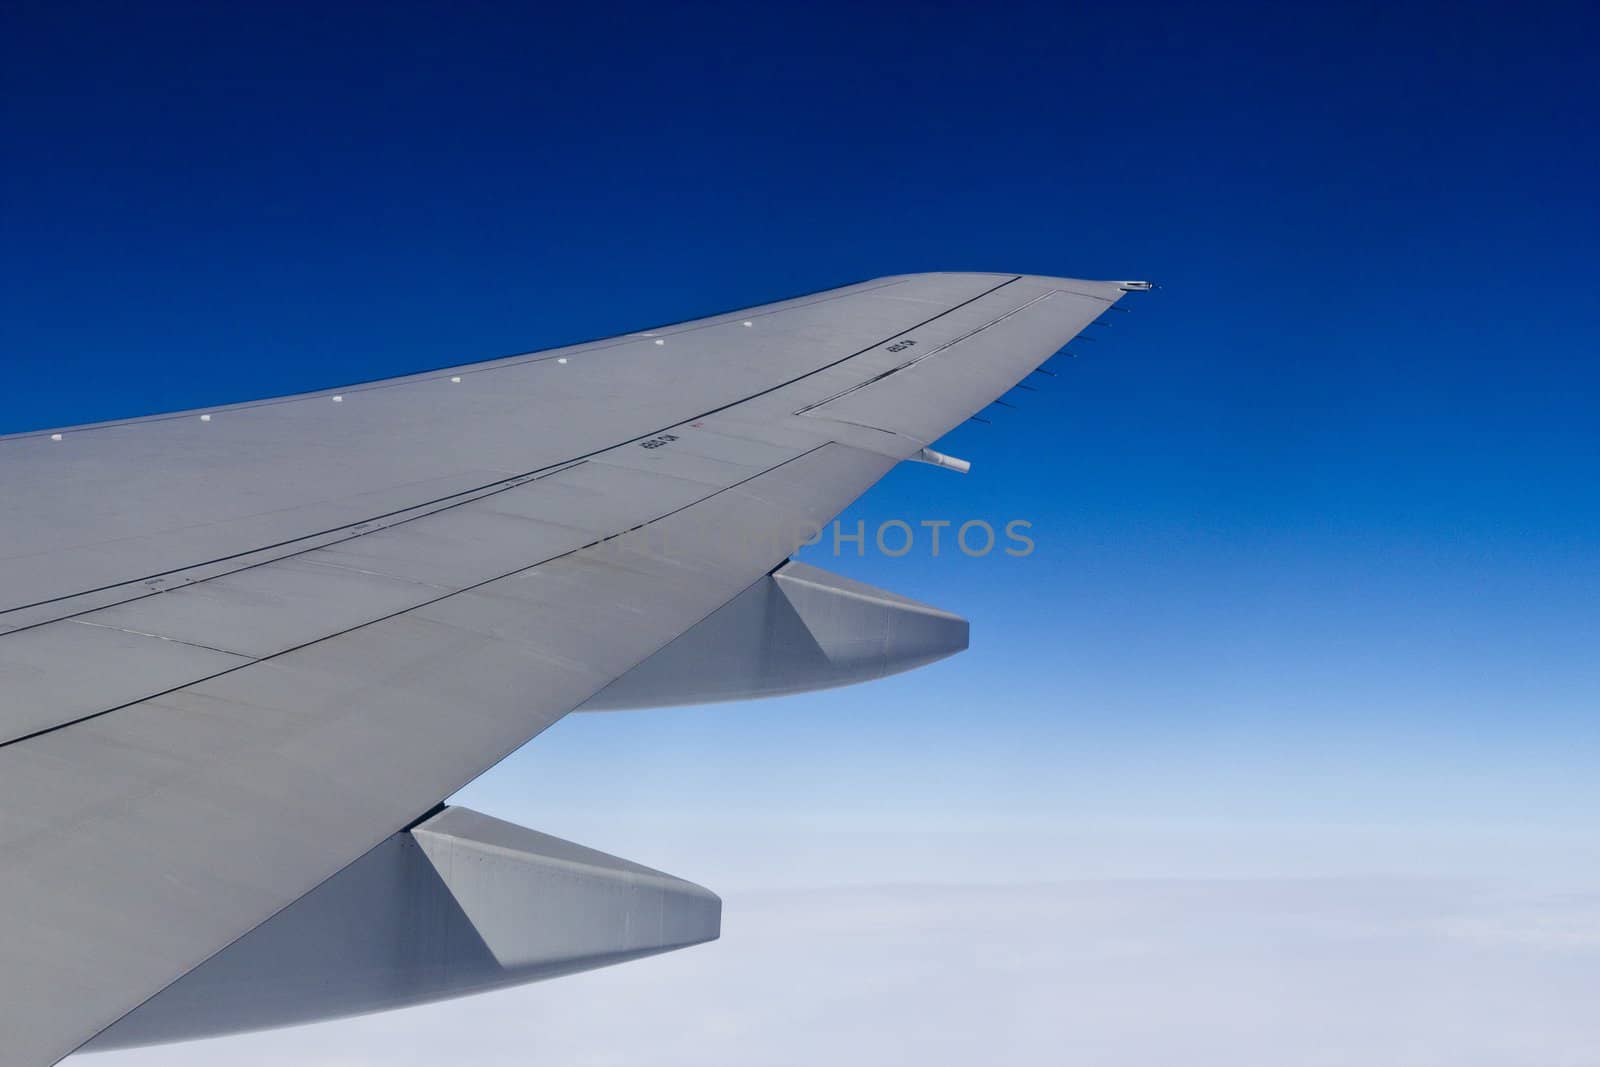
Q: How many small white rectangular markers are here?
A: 7